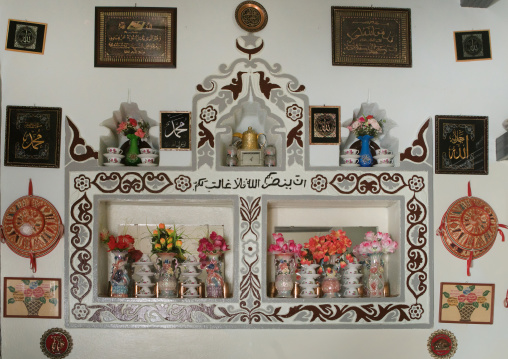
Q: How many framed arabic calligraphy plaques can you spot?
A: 8